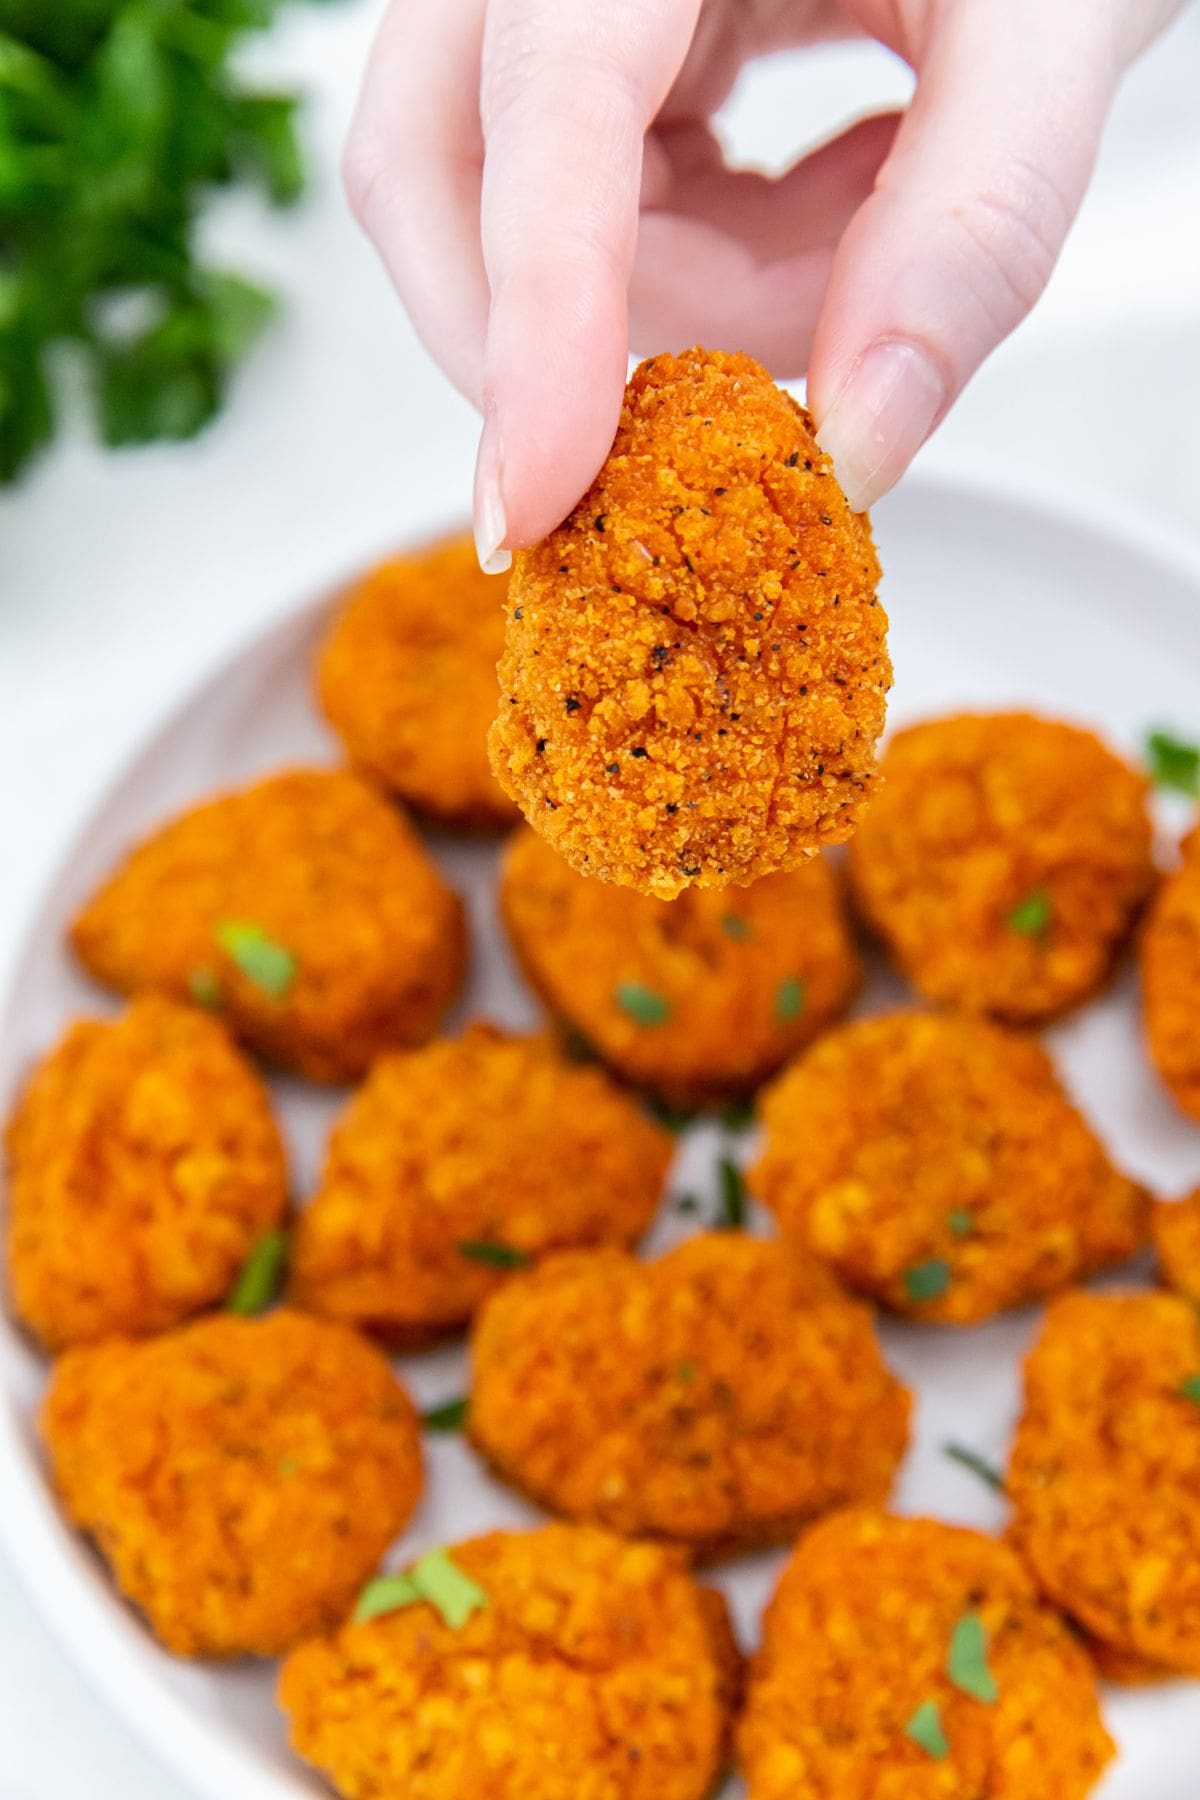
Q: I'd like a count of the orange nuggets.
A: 15